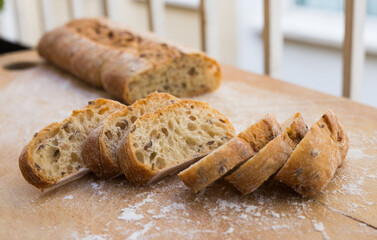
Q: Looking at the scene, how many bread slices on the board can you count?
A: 6